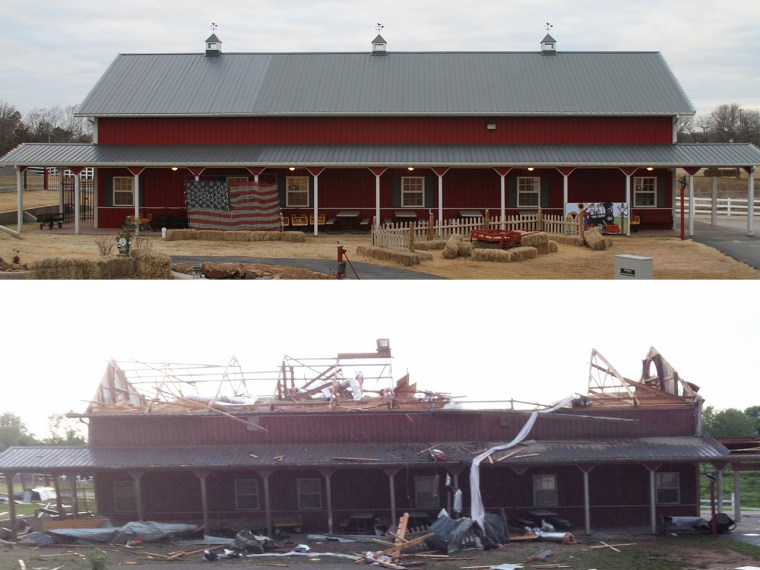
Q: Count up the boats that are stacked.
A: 0